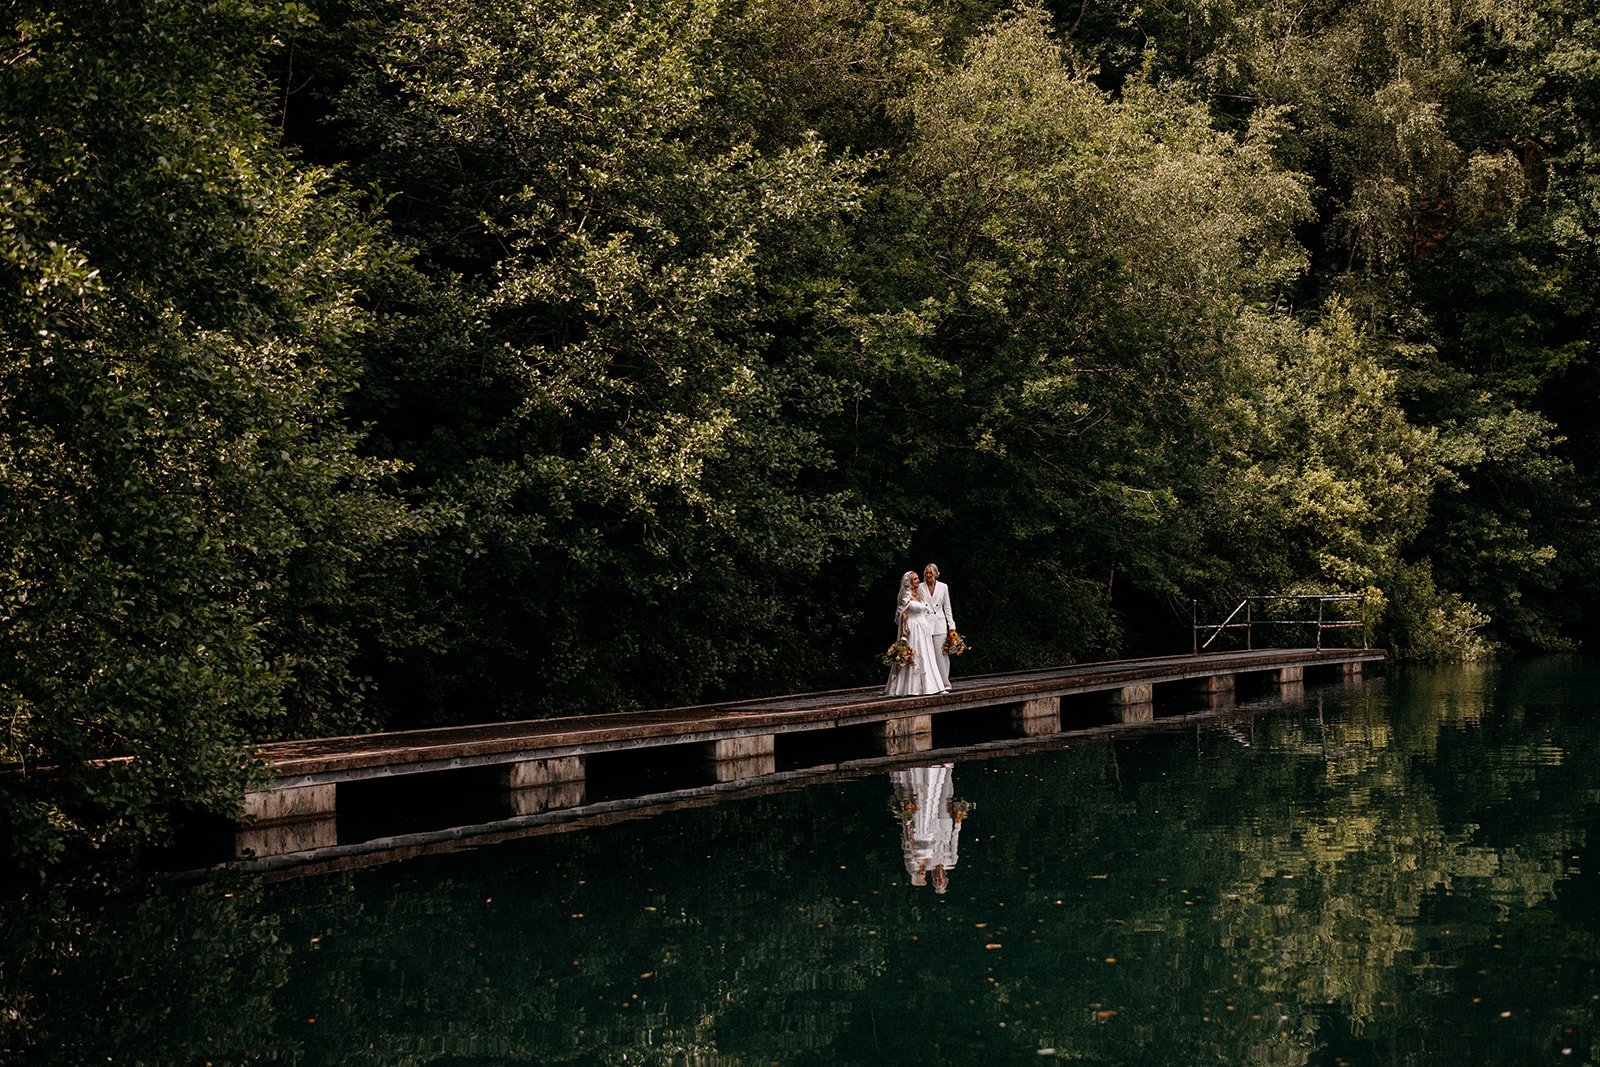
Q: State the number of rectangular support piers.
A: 9